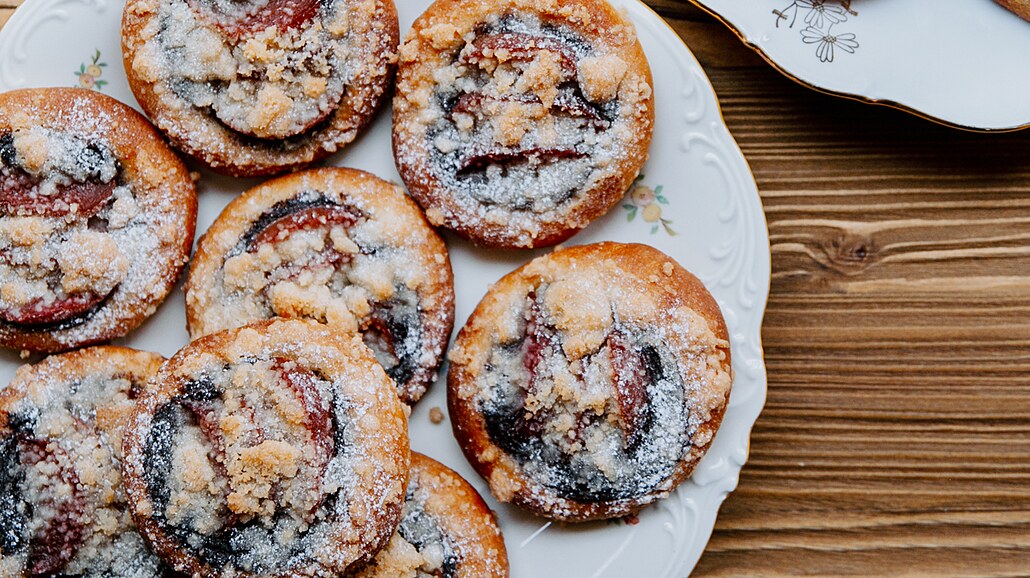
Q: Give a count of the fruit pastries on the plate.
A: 8